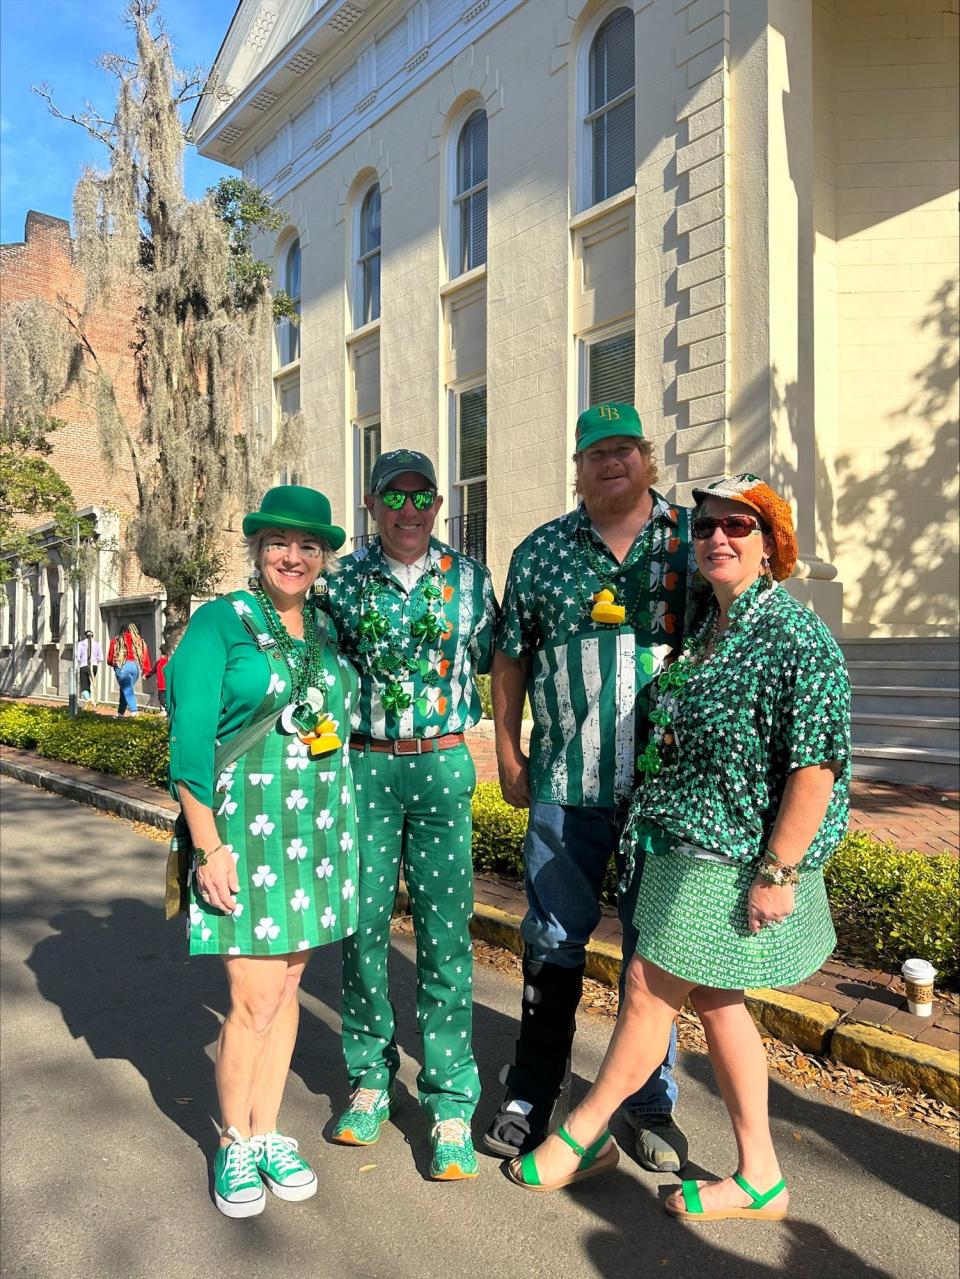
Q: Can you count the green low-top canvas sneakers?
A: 2